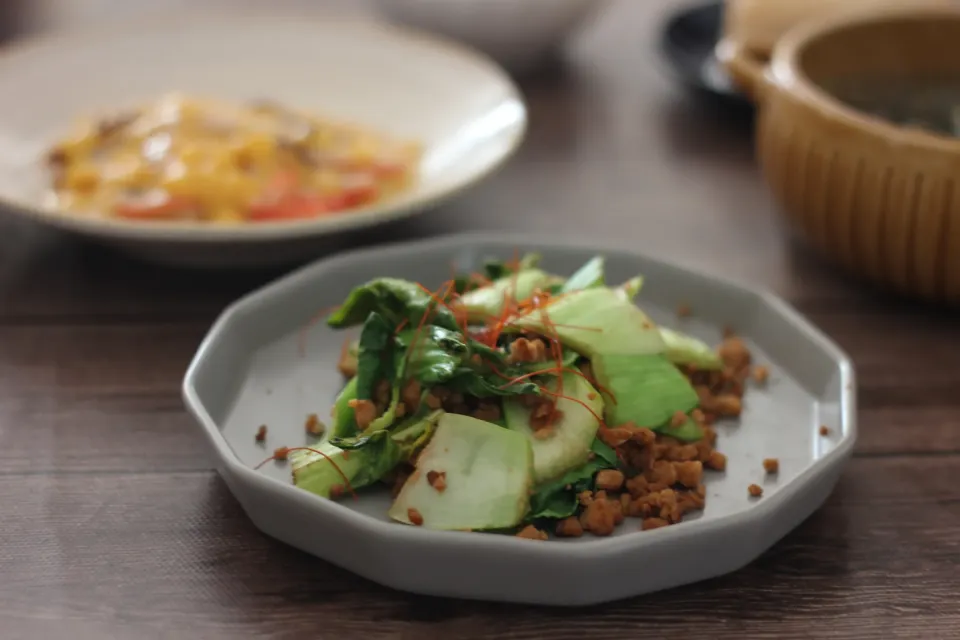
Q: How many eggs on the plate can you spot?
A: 0